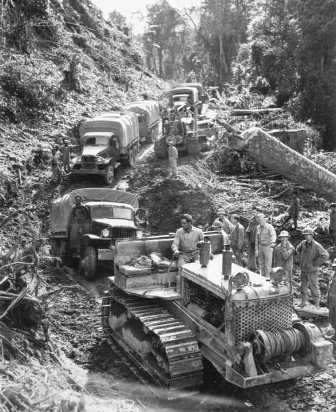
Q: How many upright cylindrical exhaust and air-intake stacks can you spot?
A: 2